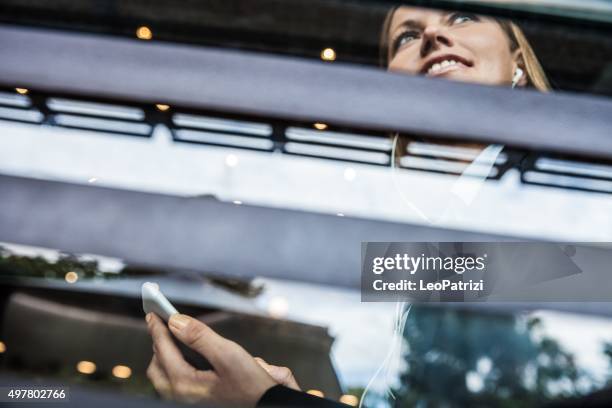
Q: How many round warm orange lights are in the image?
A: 11